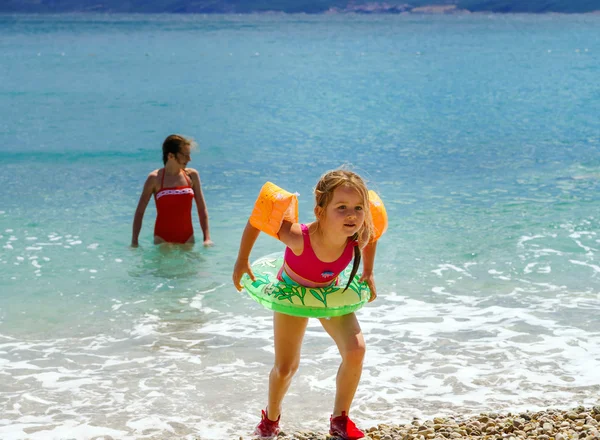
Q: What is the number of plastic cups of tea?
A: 0